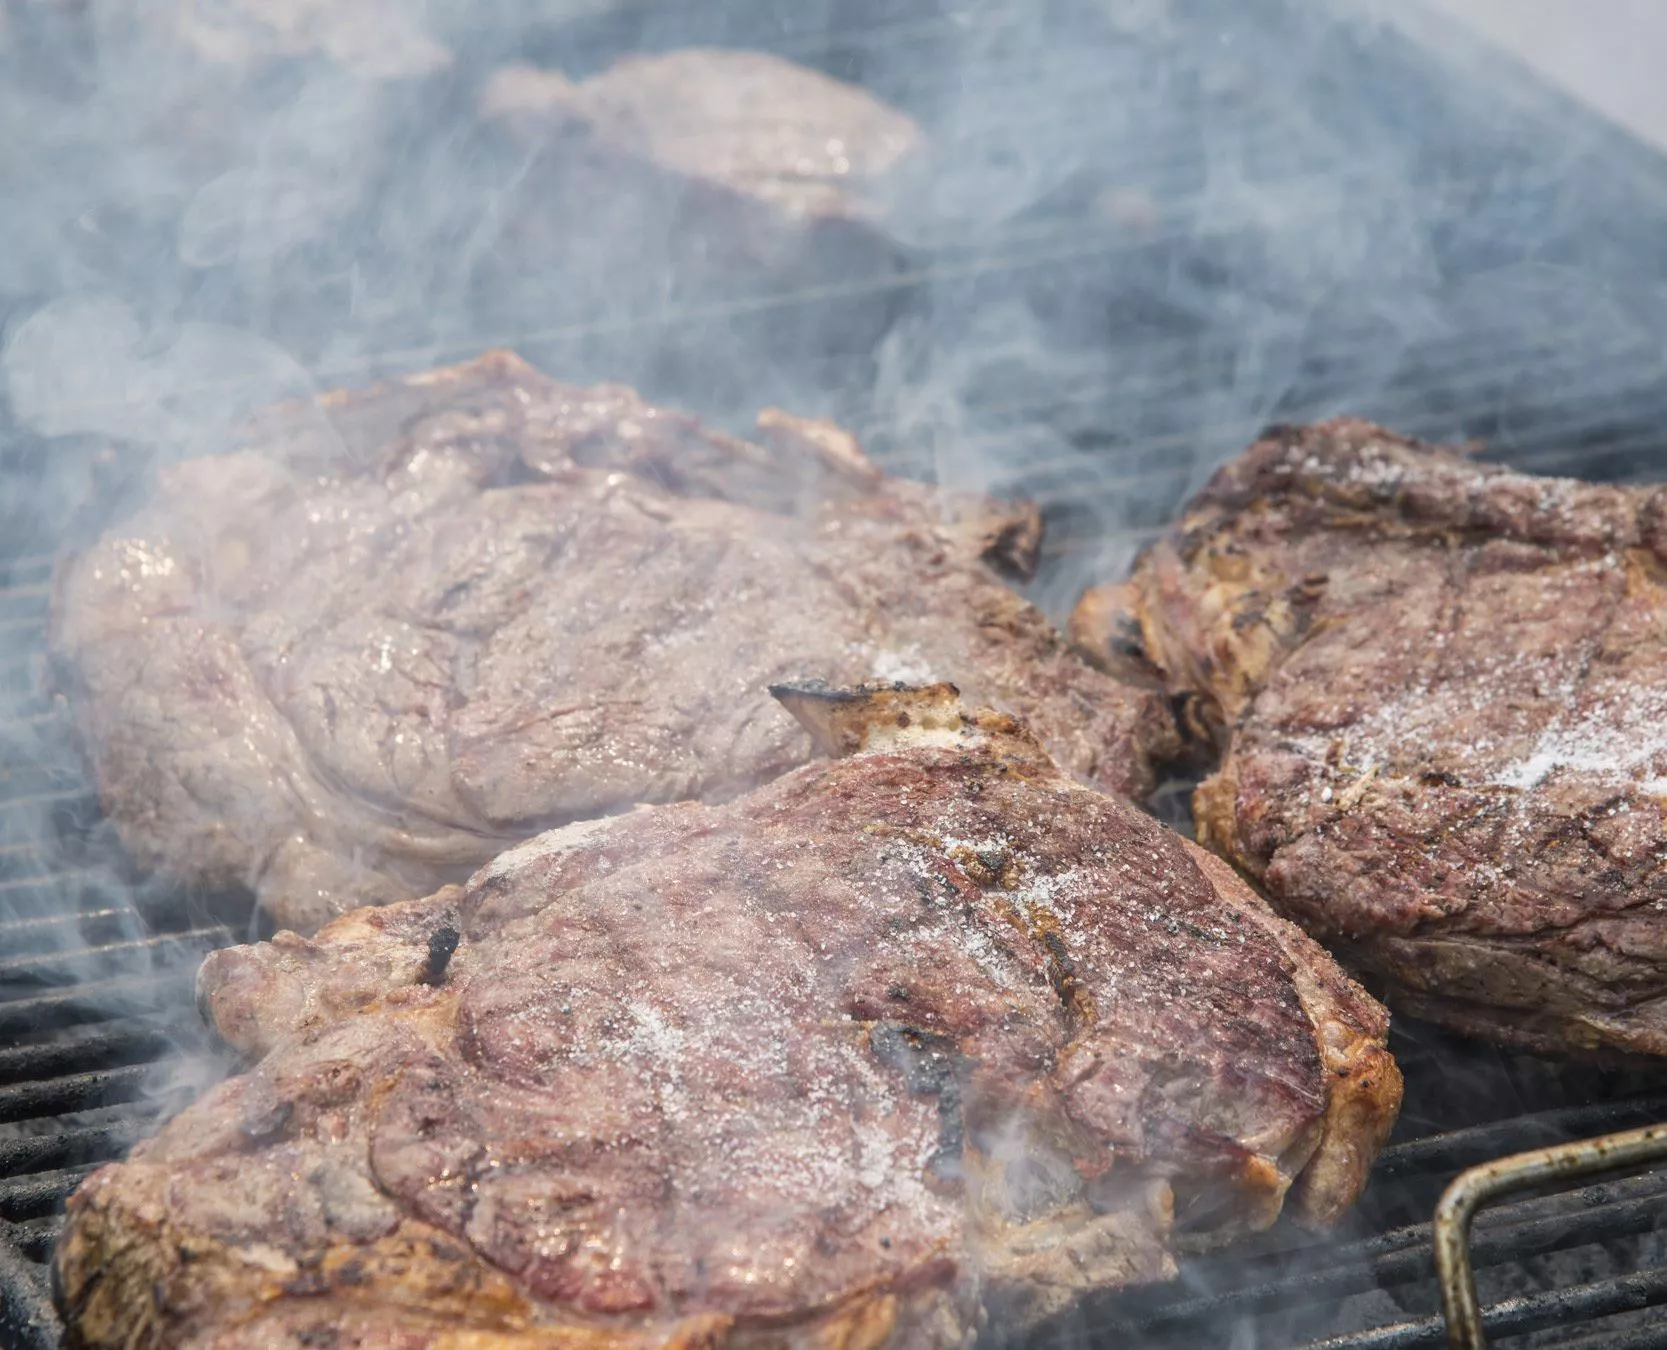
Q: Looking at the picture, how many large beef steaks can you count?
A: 3